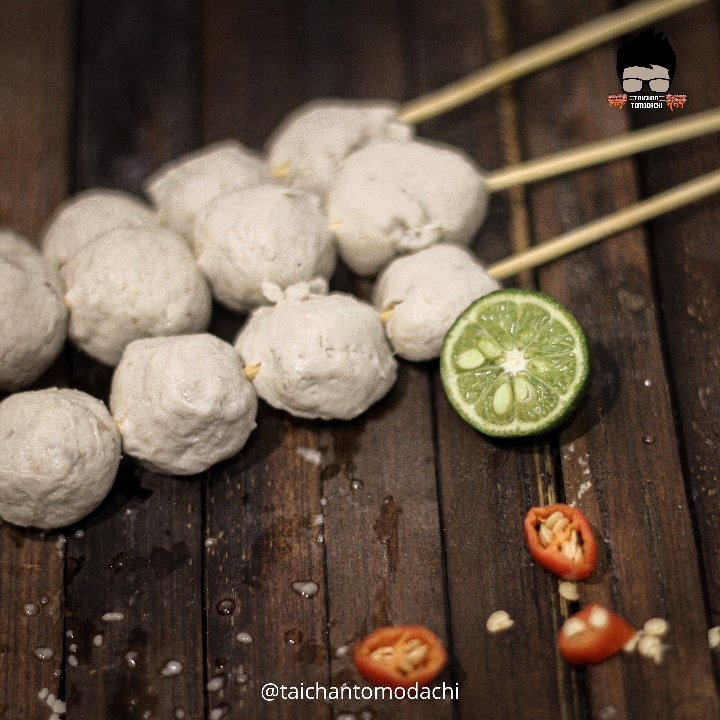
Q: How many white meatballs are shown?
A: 11